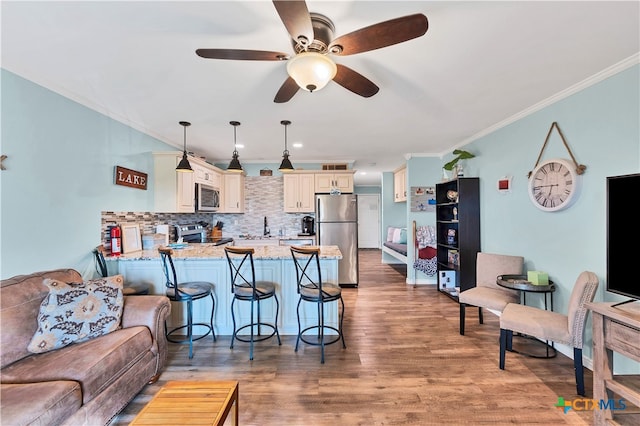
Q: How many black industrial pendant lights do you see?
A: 3